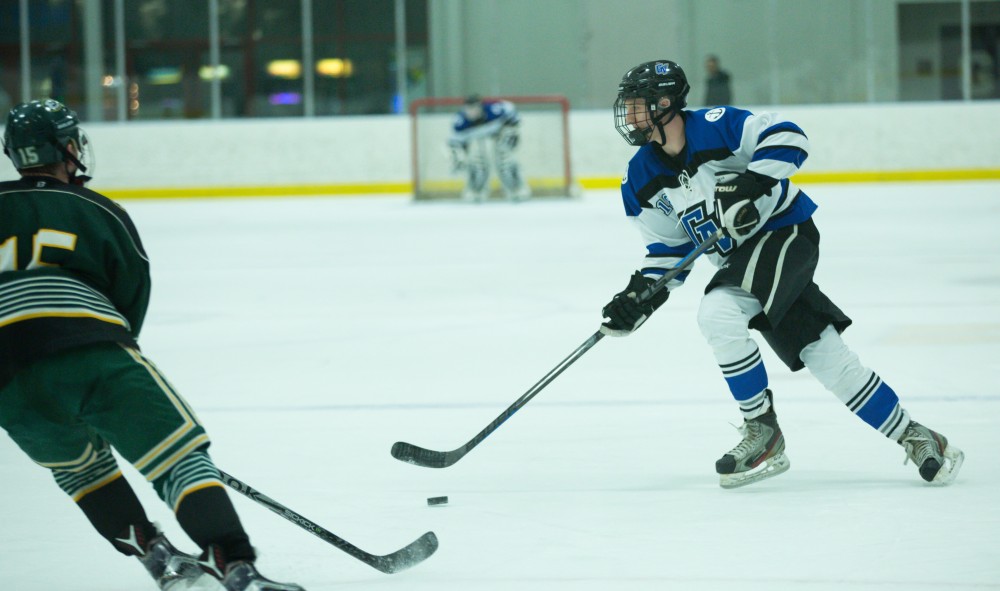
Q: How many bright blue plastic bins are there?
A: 0